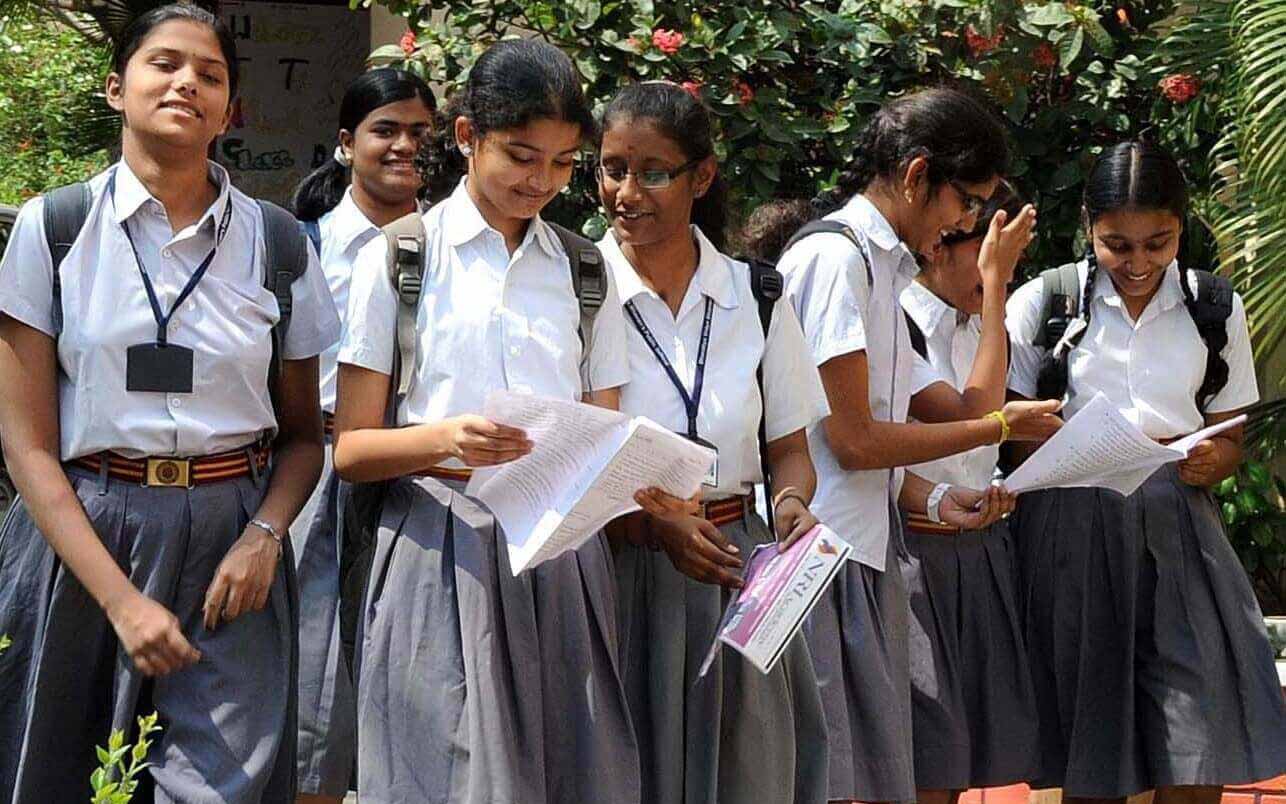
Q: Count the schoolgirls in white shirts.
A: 7